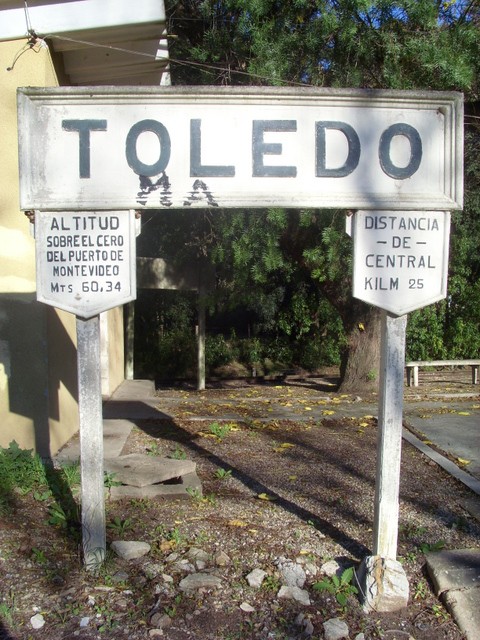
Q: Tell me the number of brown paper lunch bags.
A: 0